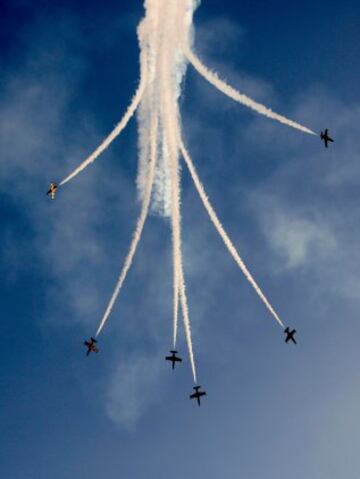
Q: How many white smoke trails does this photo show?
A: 6